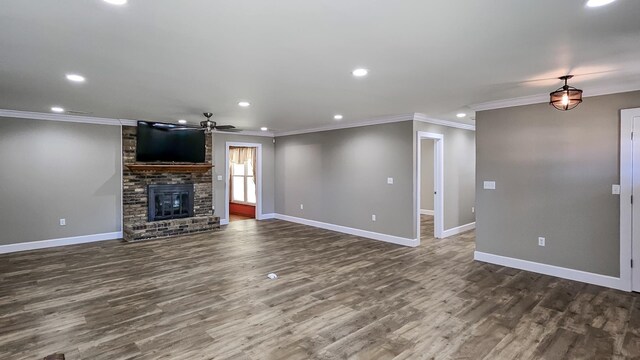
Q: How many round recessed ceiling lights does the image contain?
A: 10